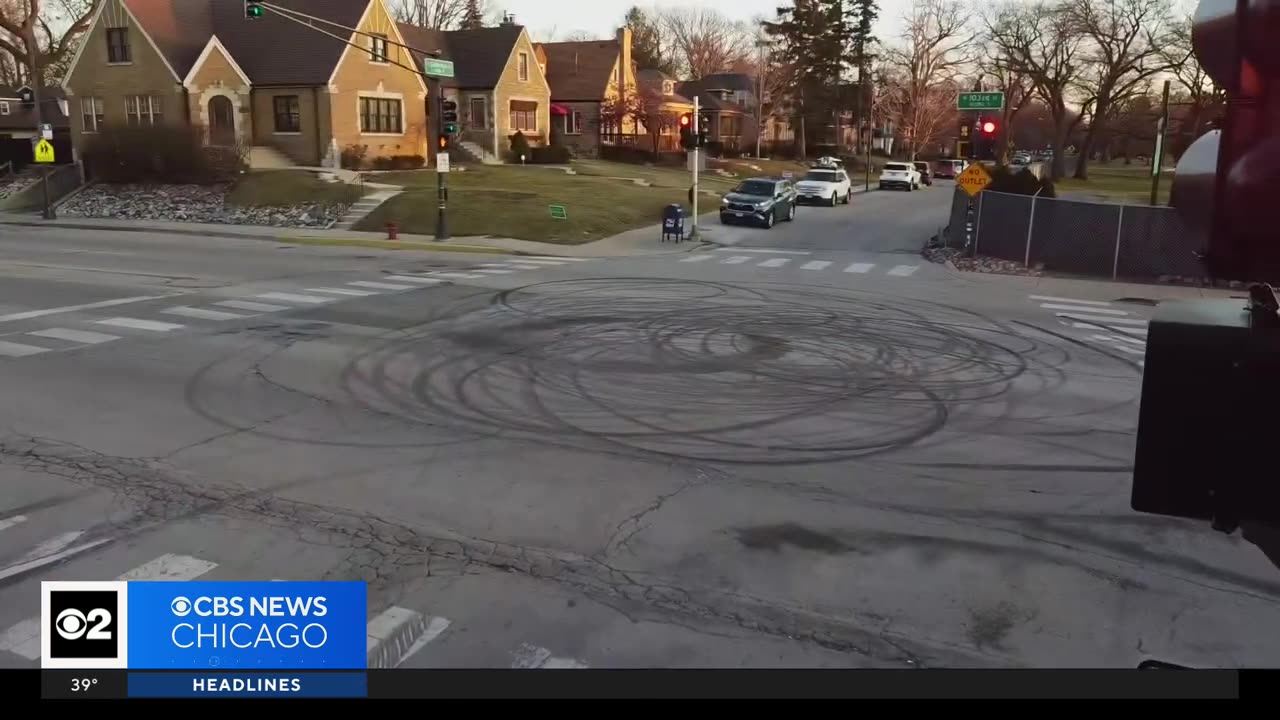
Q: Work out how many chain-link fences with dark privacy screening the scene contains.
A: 1